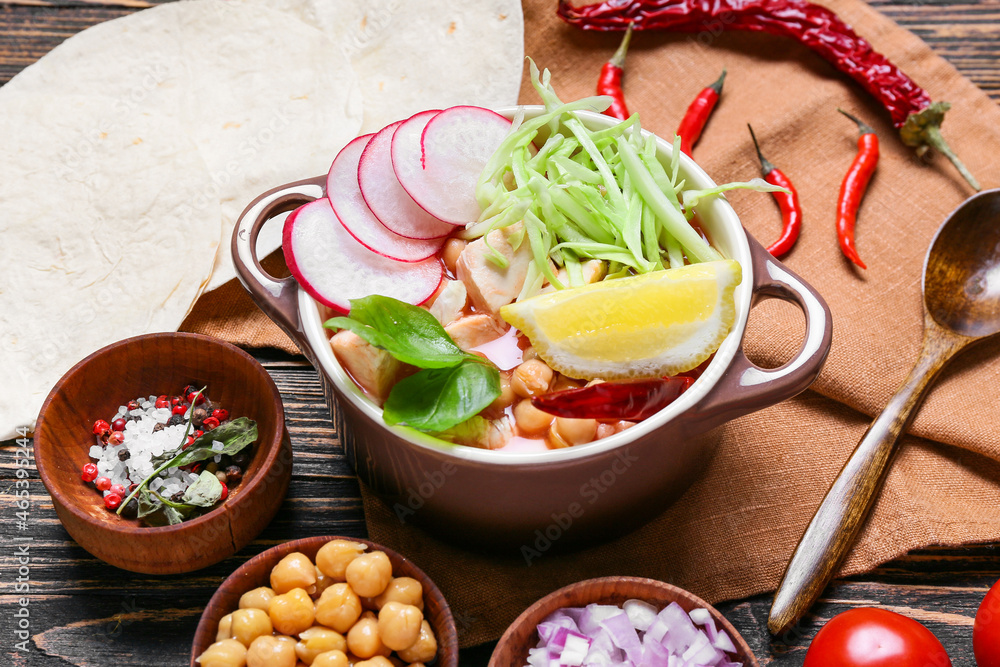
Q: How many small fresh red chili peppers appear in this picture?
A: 4